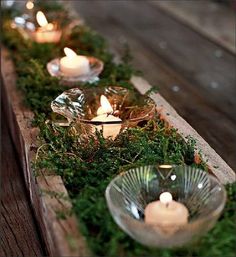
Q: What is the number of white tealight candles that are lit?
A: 4